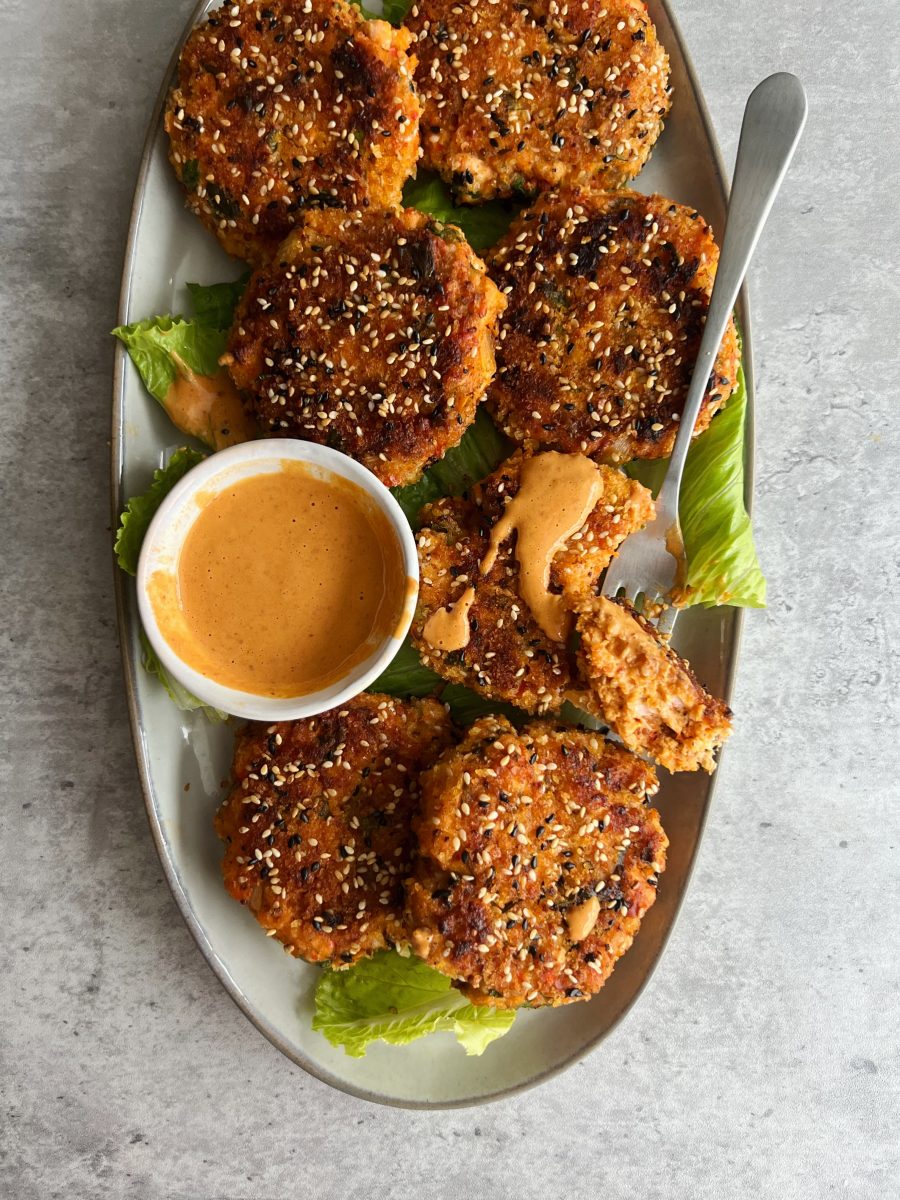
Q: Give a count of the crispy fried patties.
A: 7